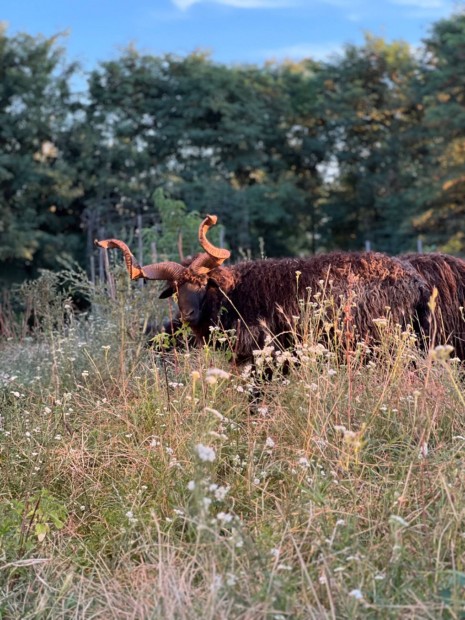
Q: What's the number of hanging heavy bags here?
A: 0